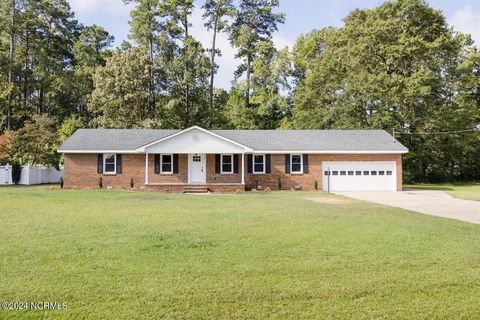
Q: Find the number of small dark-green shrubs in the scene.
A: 6